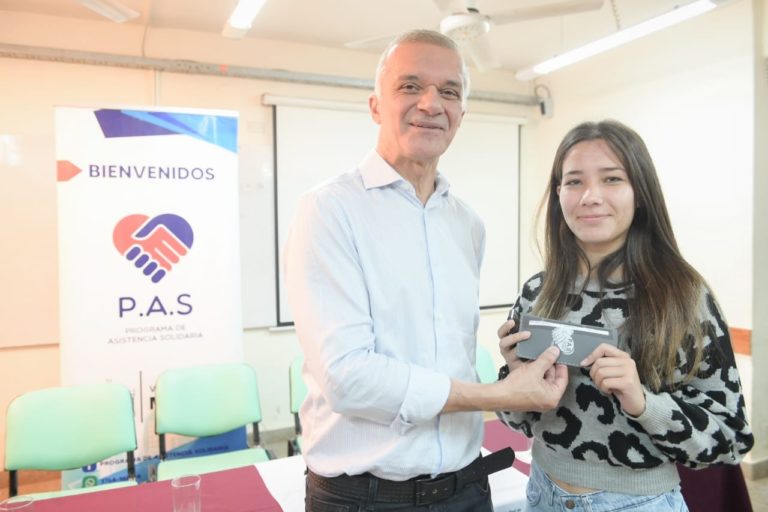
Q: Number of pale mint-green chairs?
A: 4